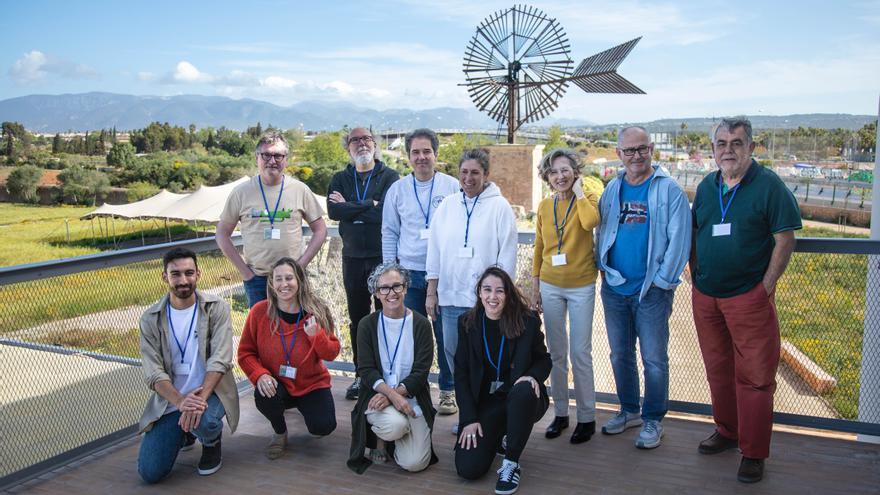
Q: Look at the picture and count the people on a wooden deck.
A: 11